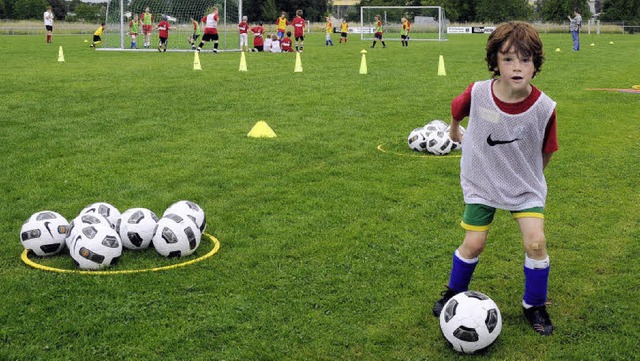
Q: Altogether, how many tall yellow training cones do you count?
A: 6